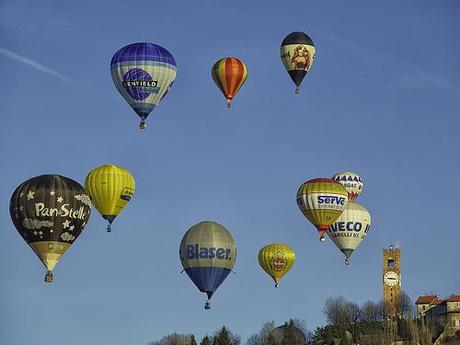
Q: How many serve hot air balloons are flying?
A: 1